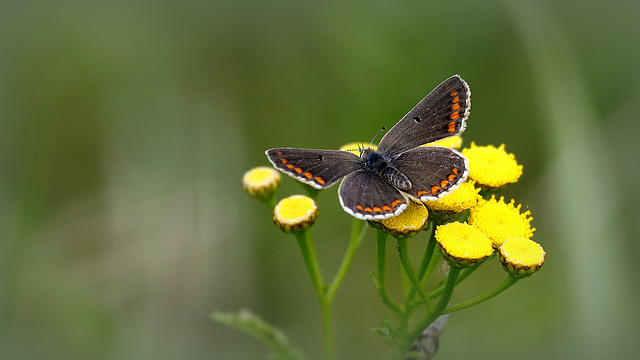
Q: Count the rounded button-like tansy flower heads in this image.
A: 10